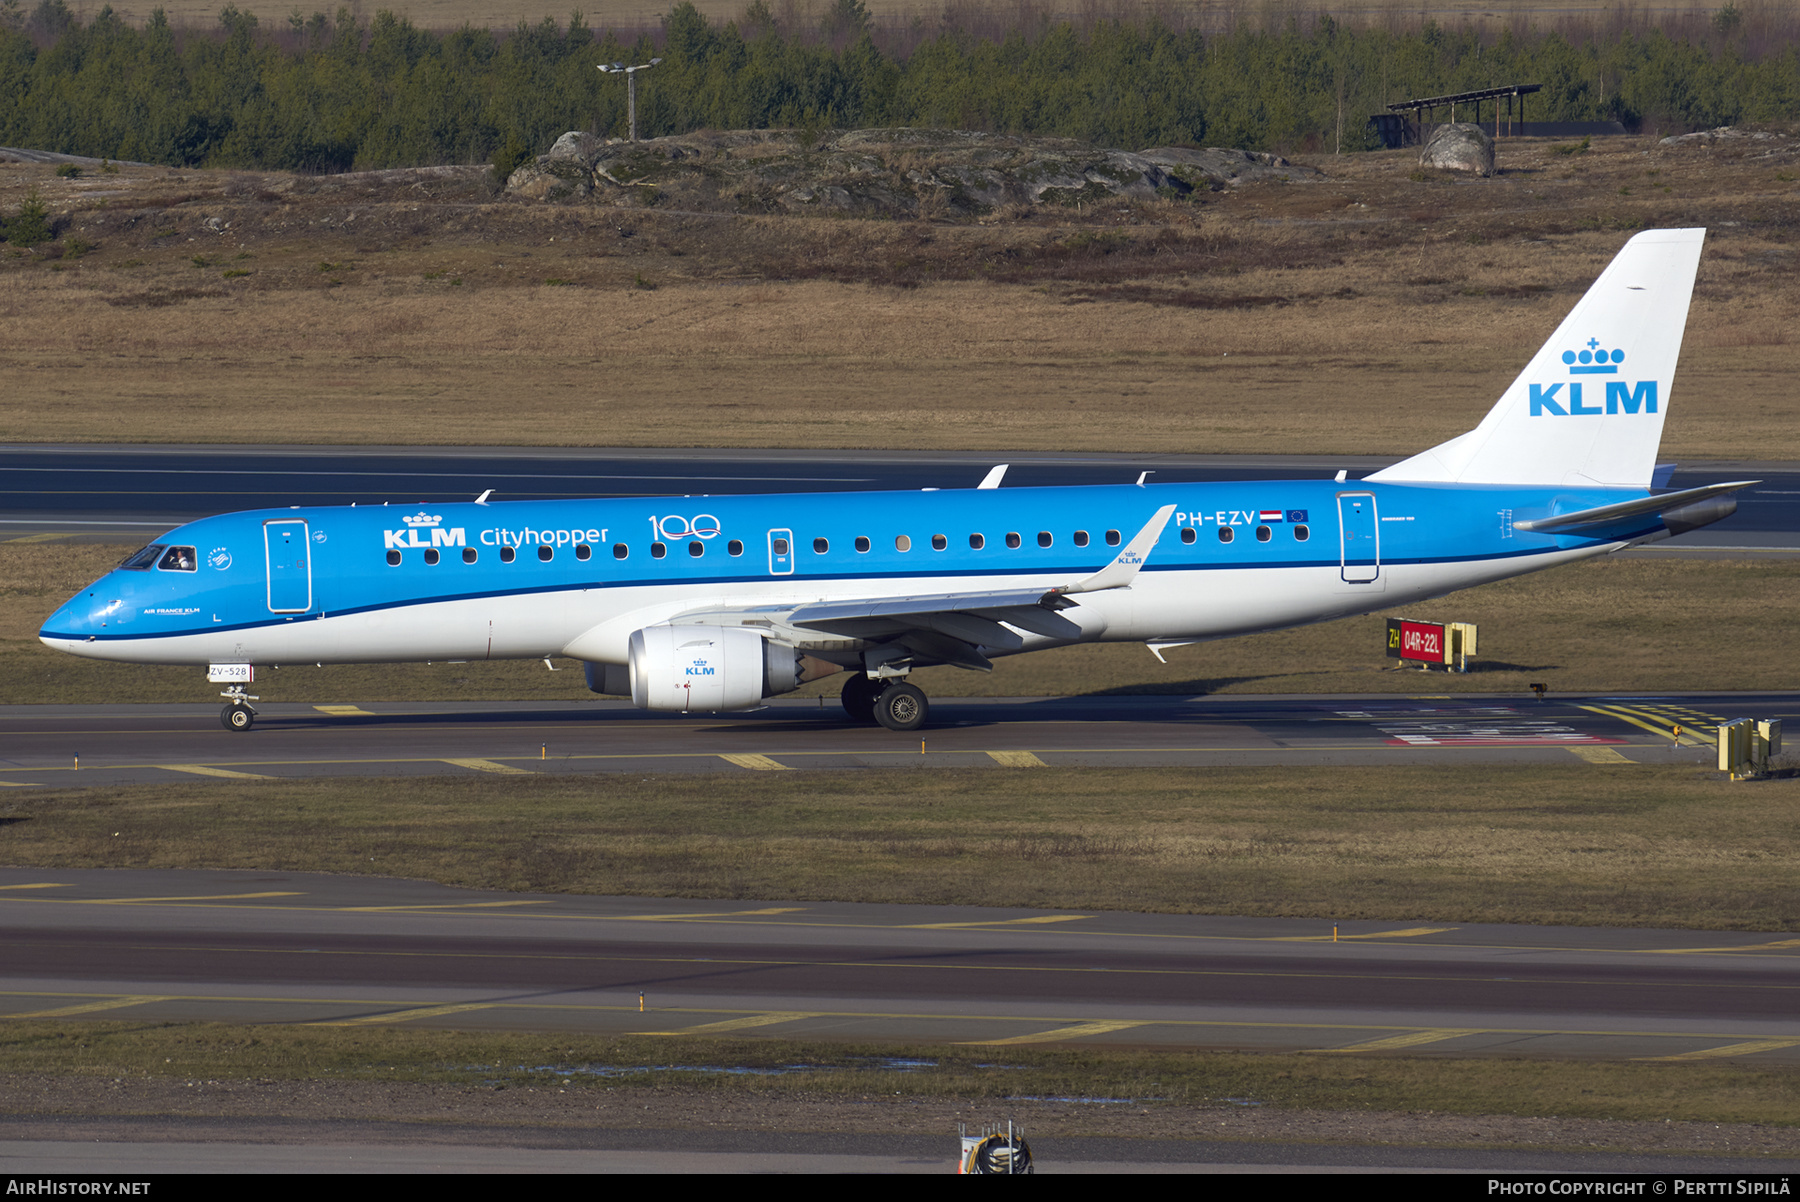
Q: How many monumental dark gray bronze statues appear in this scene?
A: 0